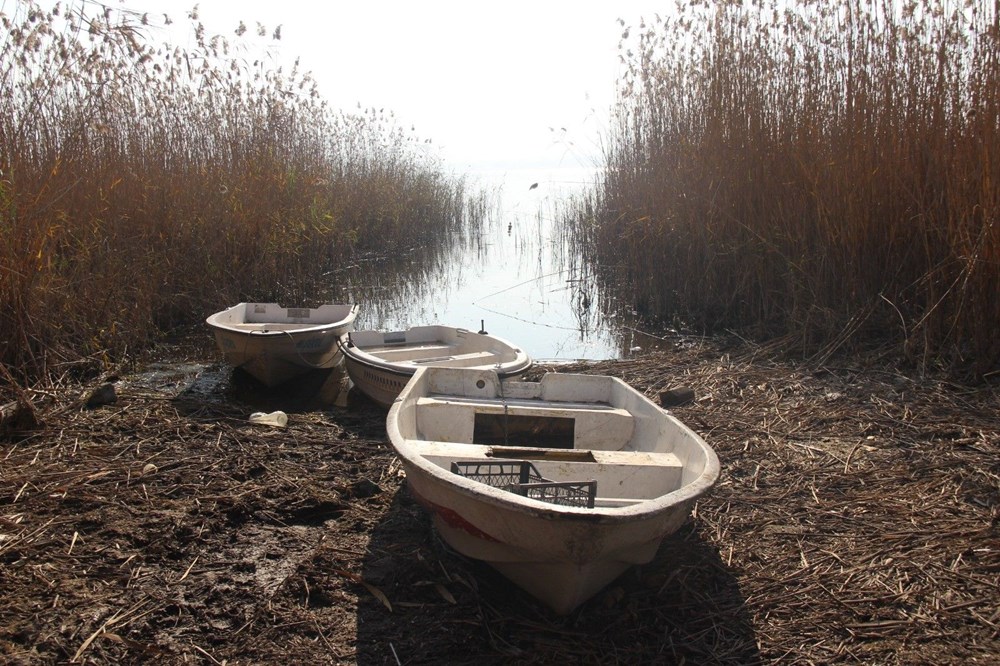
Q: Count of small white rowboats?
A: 3